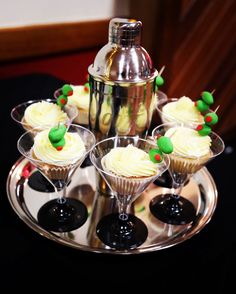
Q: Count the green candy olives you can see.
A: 12